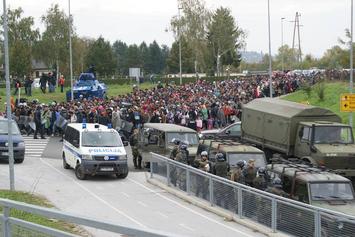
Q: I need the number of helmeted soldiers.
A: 7